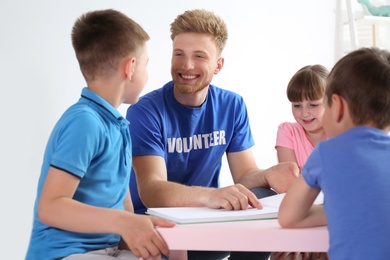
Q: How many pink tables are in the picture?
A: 1